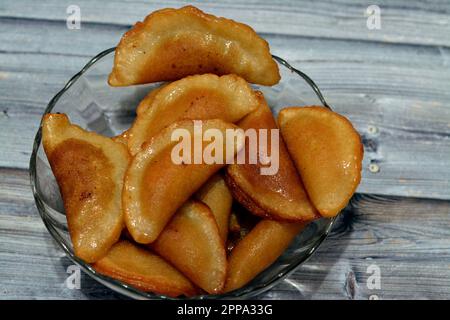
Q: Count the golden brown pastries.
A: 10